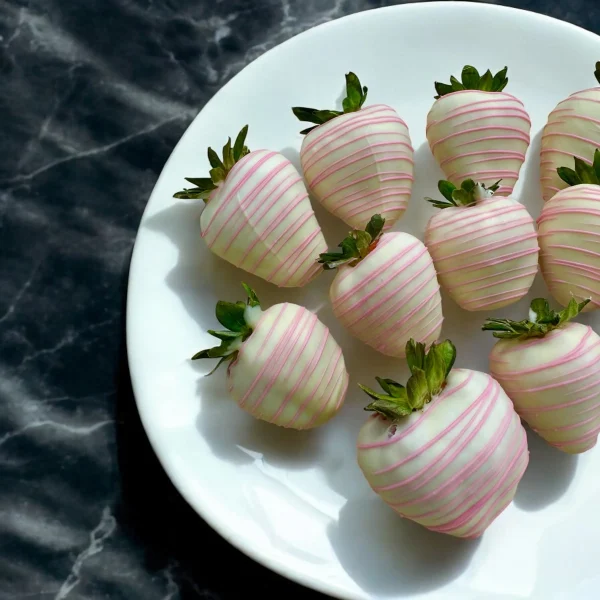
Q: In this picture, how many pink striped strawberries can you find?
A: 10